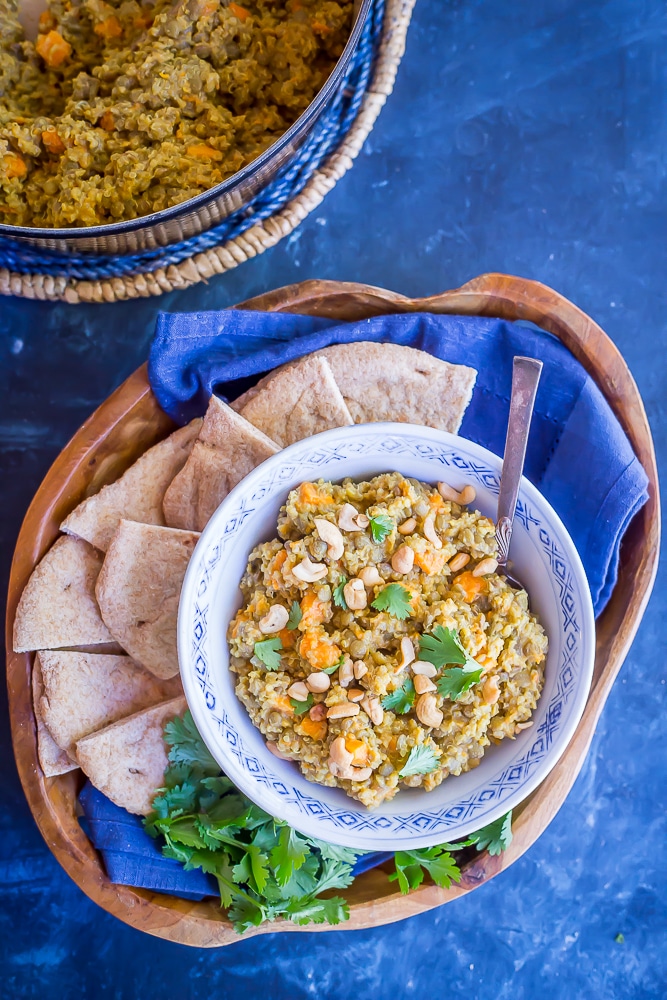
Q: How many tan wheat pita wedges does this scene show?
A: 9